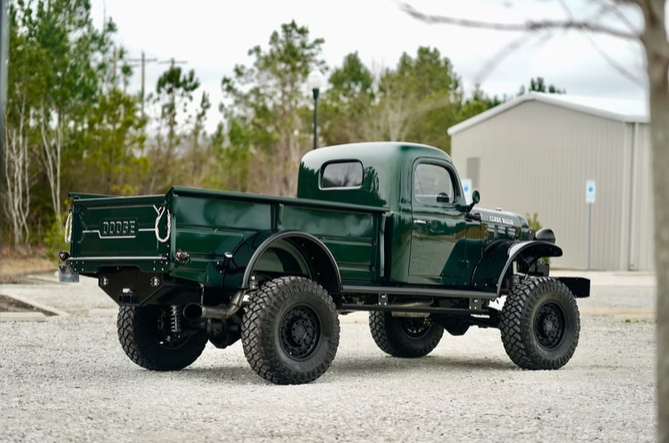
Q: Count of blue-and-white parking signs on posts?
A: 2